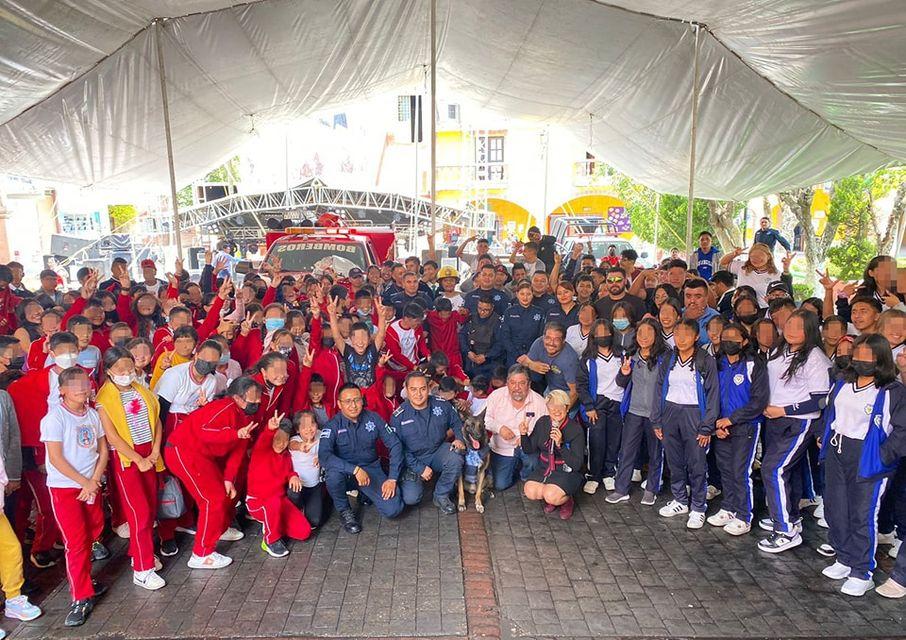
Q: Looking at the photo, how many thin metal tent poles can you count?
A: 3